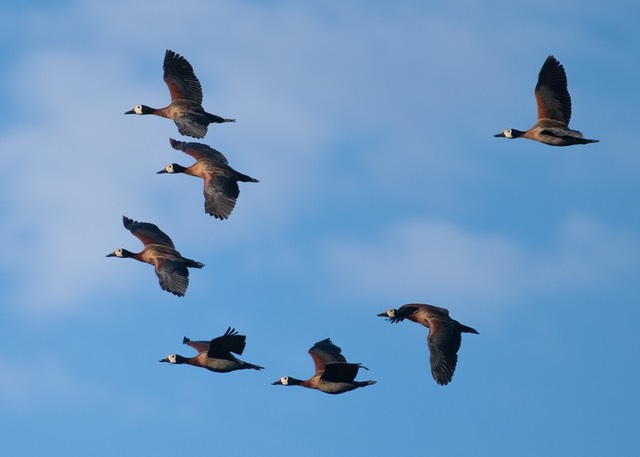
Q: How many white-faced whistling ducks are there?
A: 7